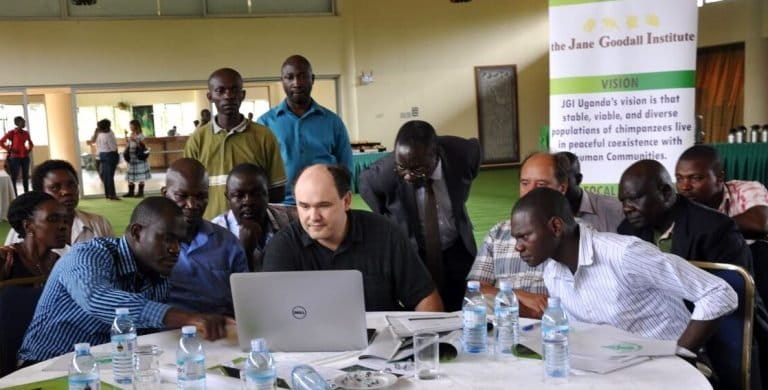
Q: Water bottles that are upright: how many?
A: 7